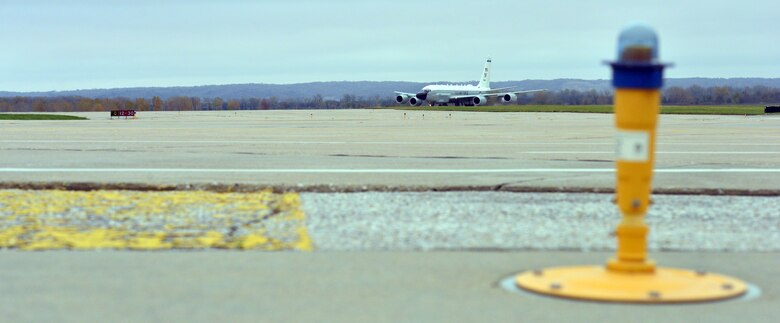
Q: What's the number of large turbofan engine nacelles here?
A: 4